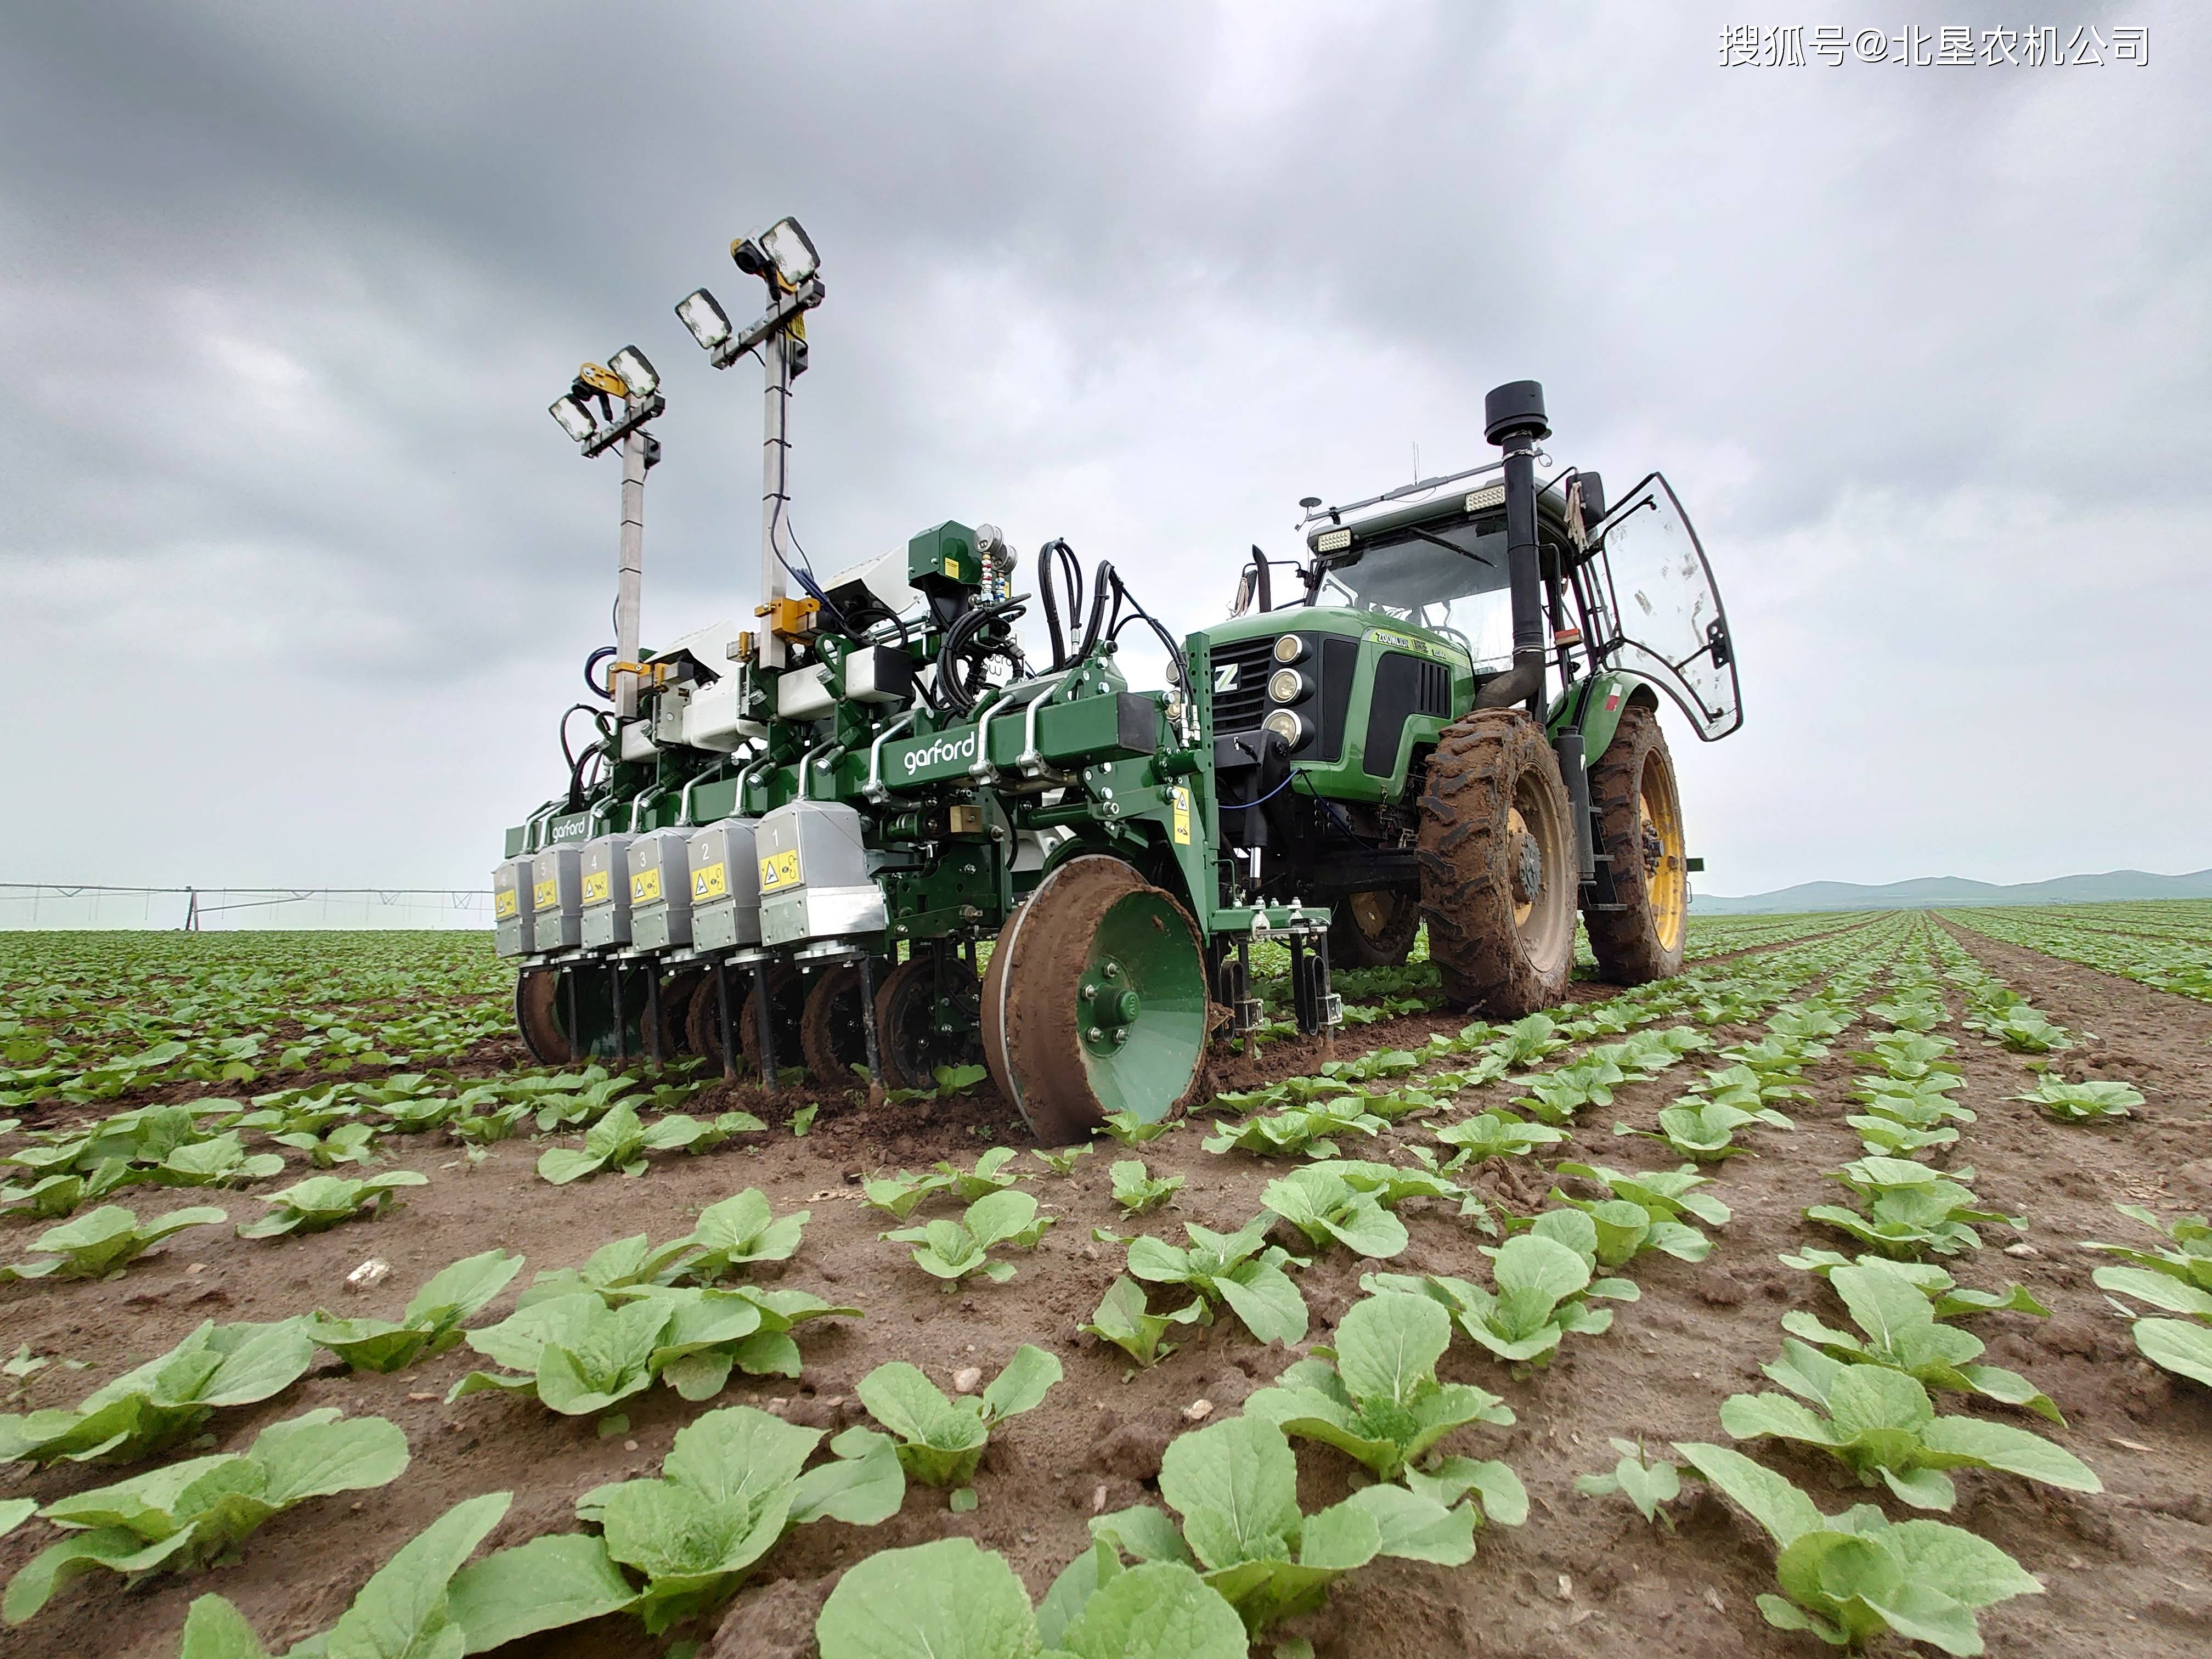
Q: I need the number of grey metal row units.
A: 6